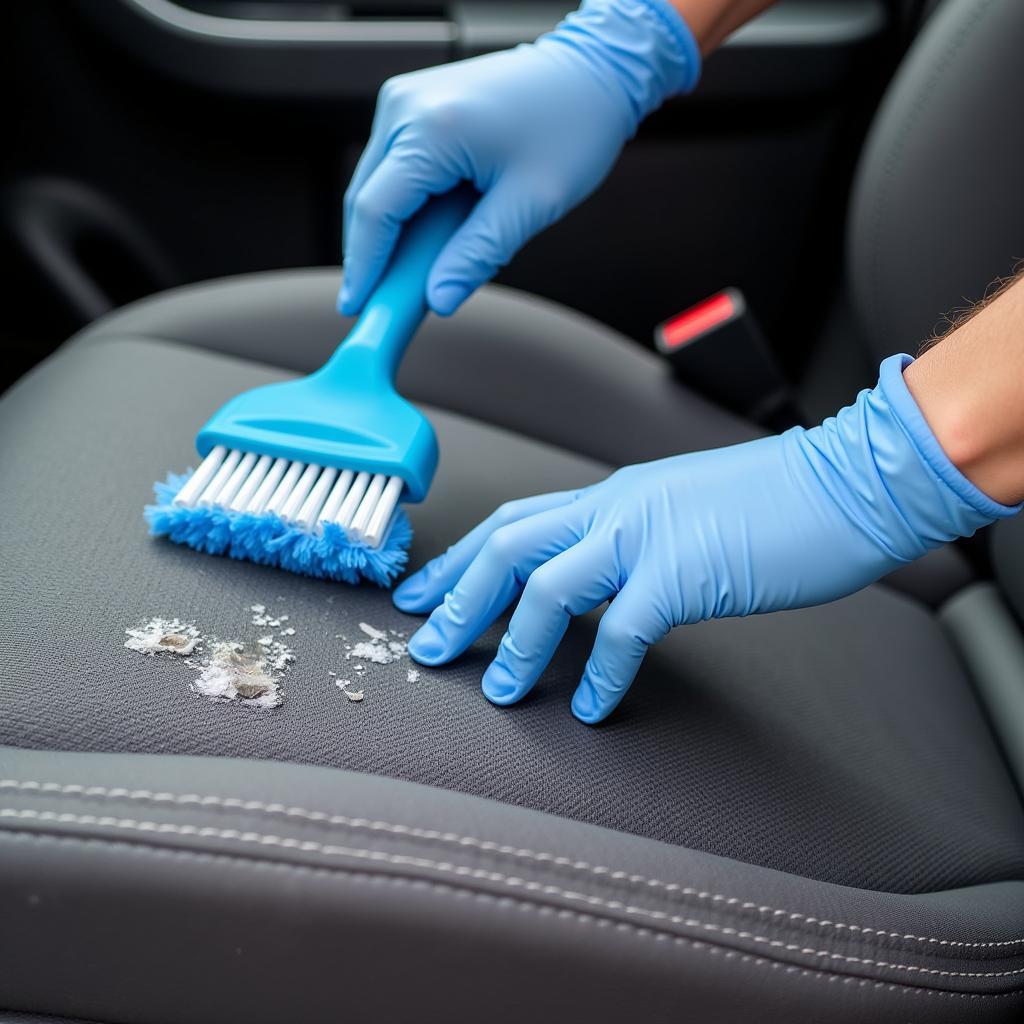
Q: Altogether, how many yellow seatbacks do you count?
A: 0